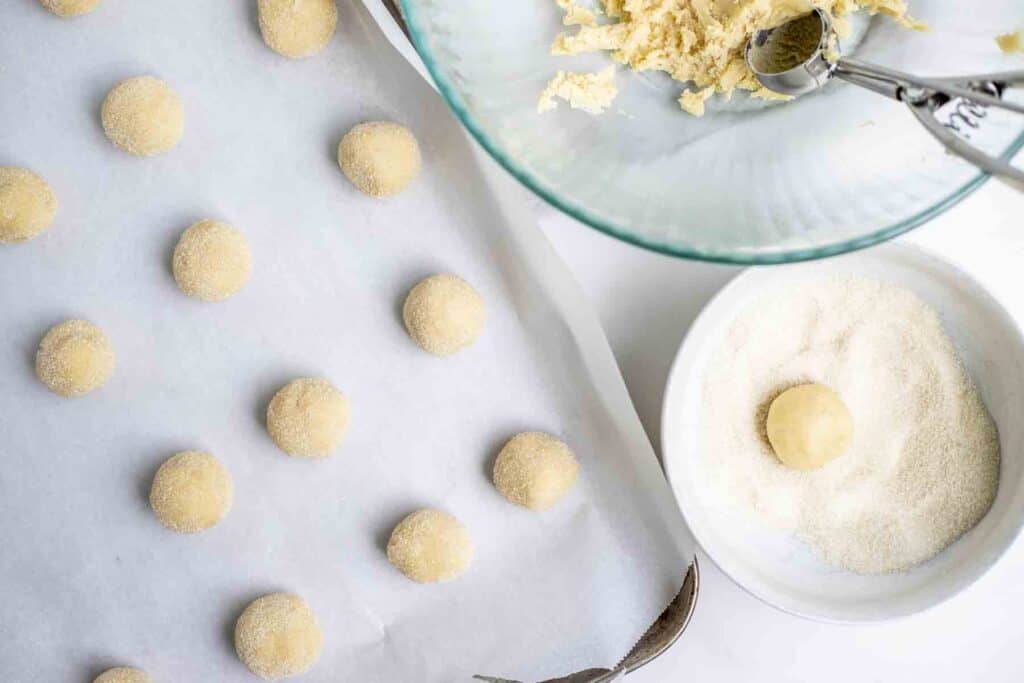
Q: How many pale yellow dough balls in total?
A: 15